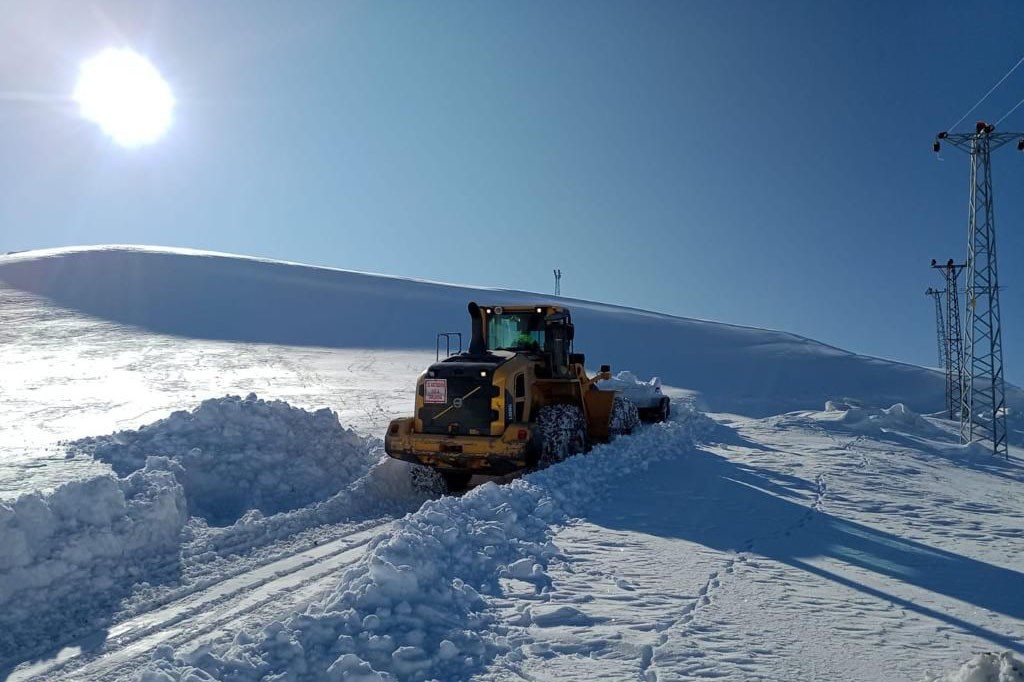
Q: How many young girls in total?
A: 0